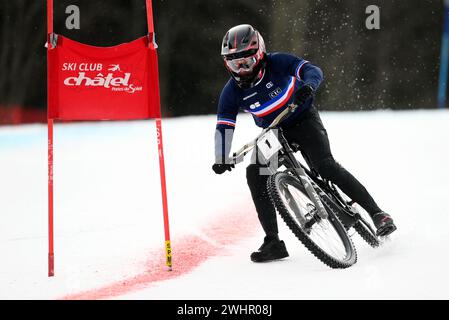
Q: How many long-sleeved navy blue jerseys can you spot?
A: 1